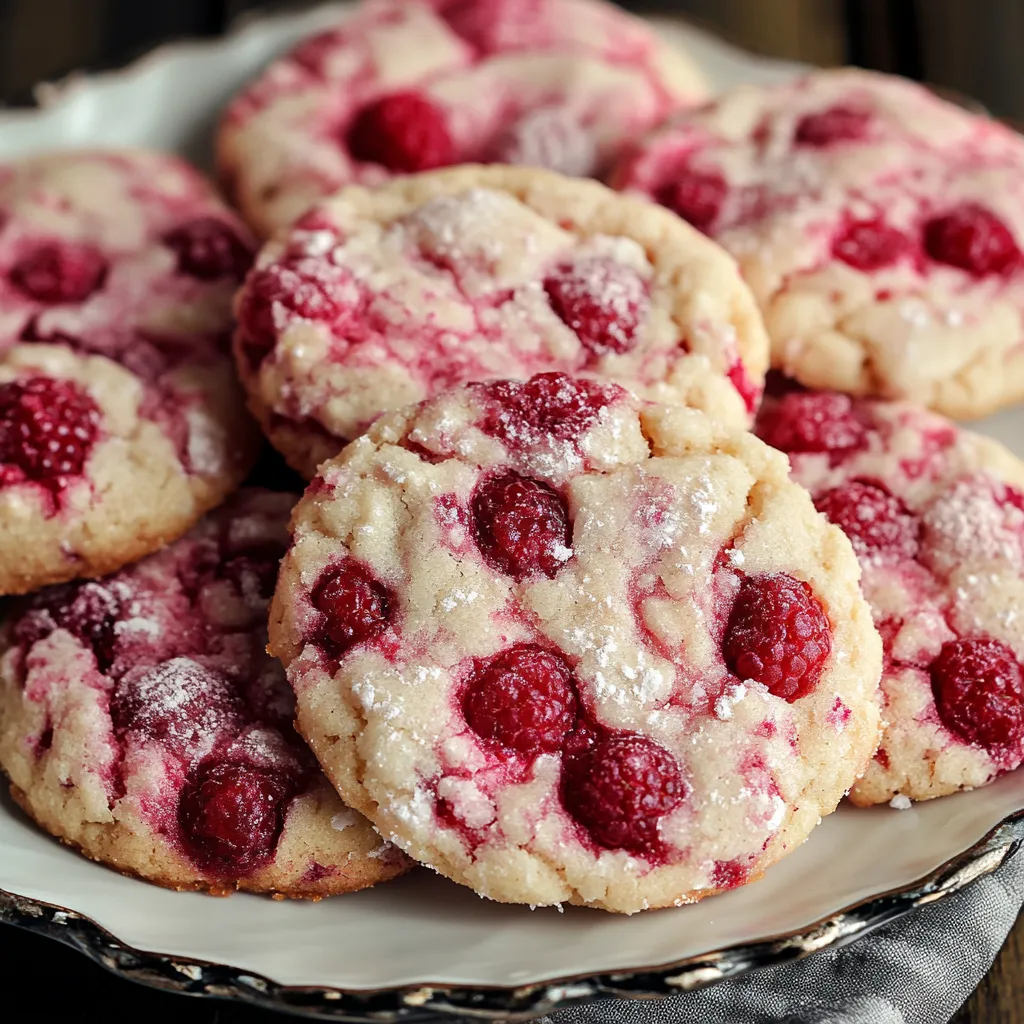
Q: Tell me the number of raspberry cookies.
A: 8